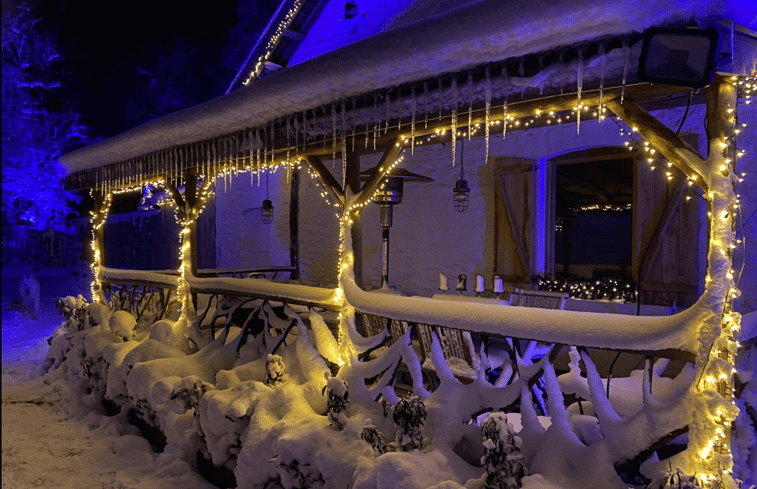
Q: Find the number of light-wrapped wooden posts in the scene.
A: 4